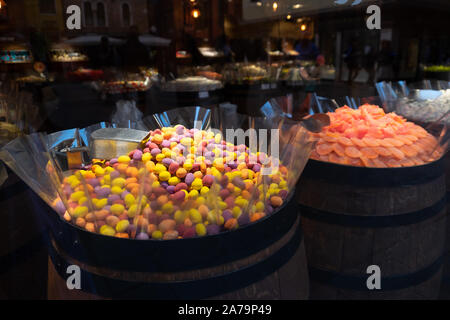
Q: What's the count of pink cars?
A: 0